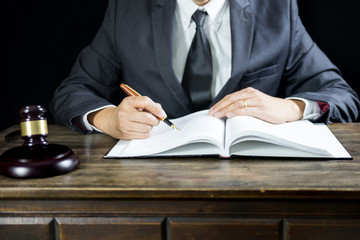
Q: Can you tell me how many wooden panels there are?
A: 4